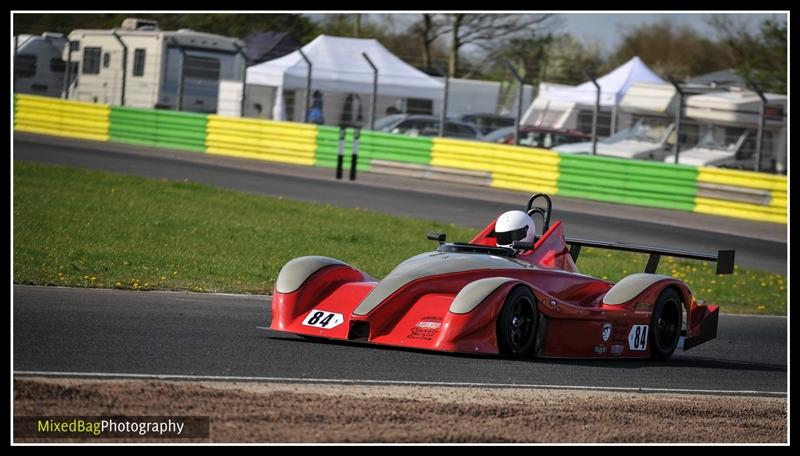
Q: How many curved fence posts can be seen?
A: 11